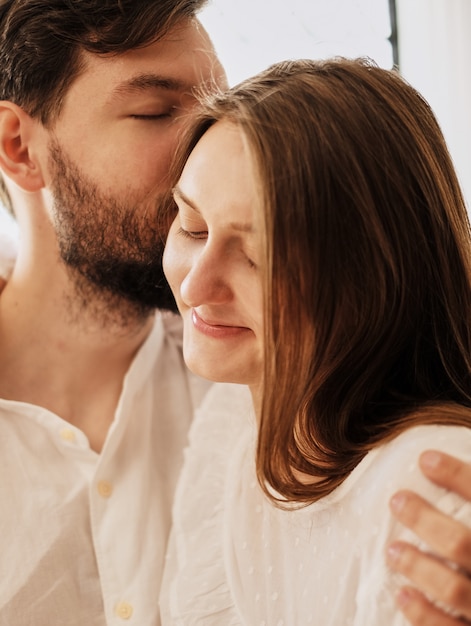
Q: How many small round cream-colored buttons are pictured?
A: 3